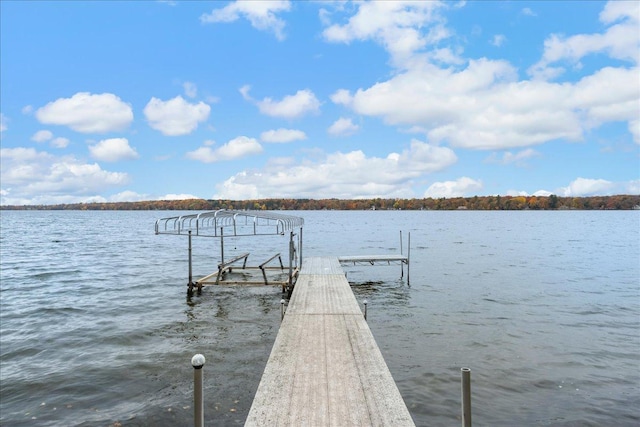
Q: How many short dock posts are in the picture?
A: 4